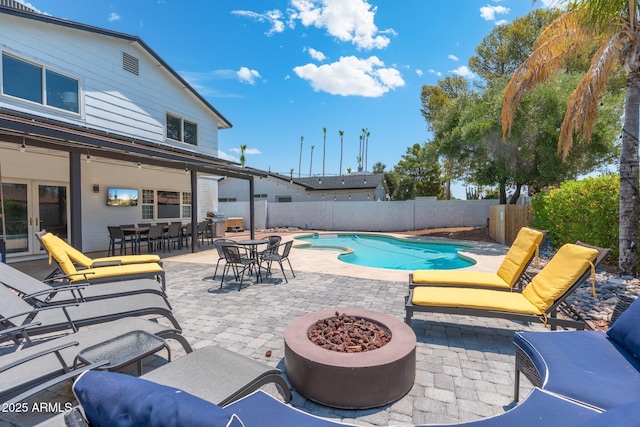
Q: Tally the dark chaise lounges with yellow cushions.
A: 4